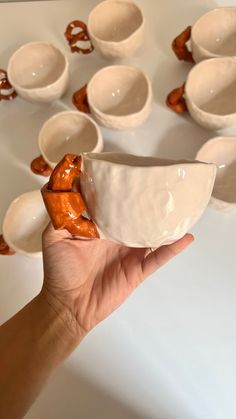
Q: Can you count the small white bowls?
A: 9